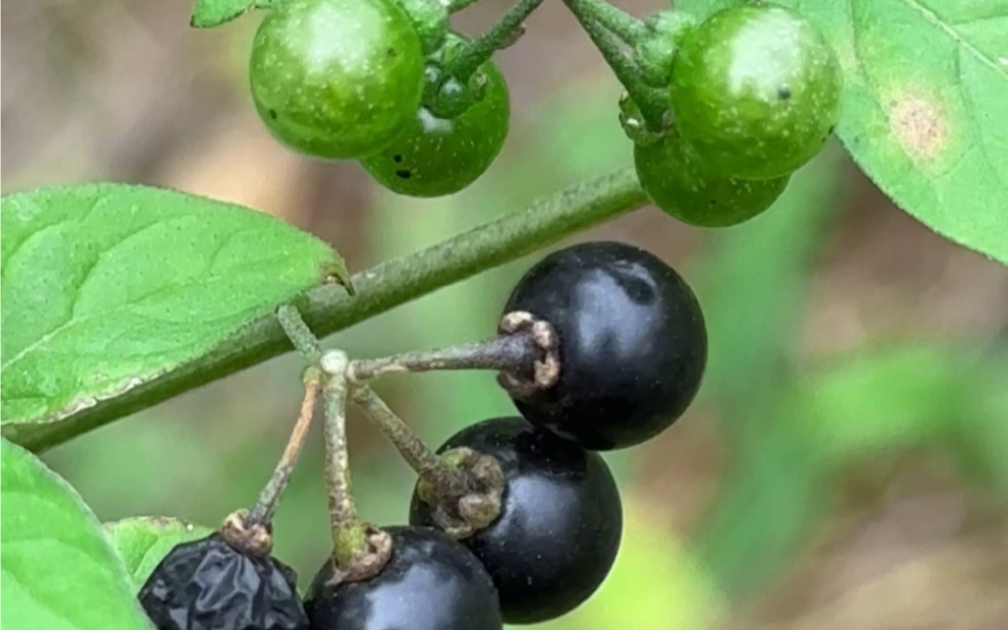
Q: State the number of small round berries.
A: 8